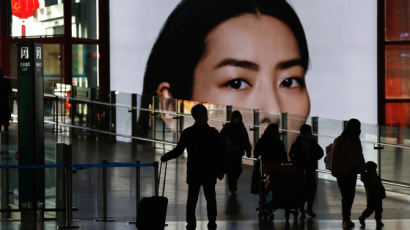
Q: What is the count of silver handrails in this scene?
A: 2